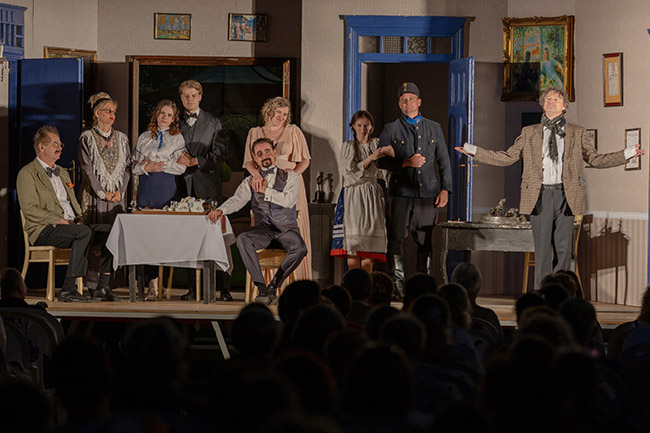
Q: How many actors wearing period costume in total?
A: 9